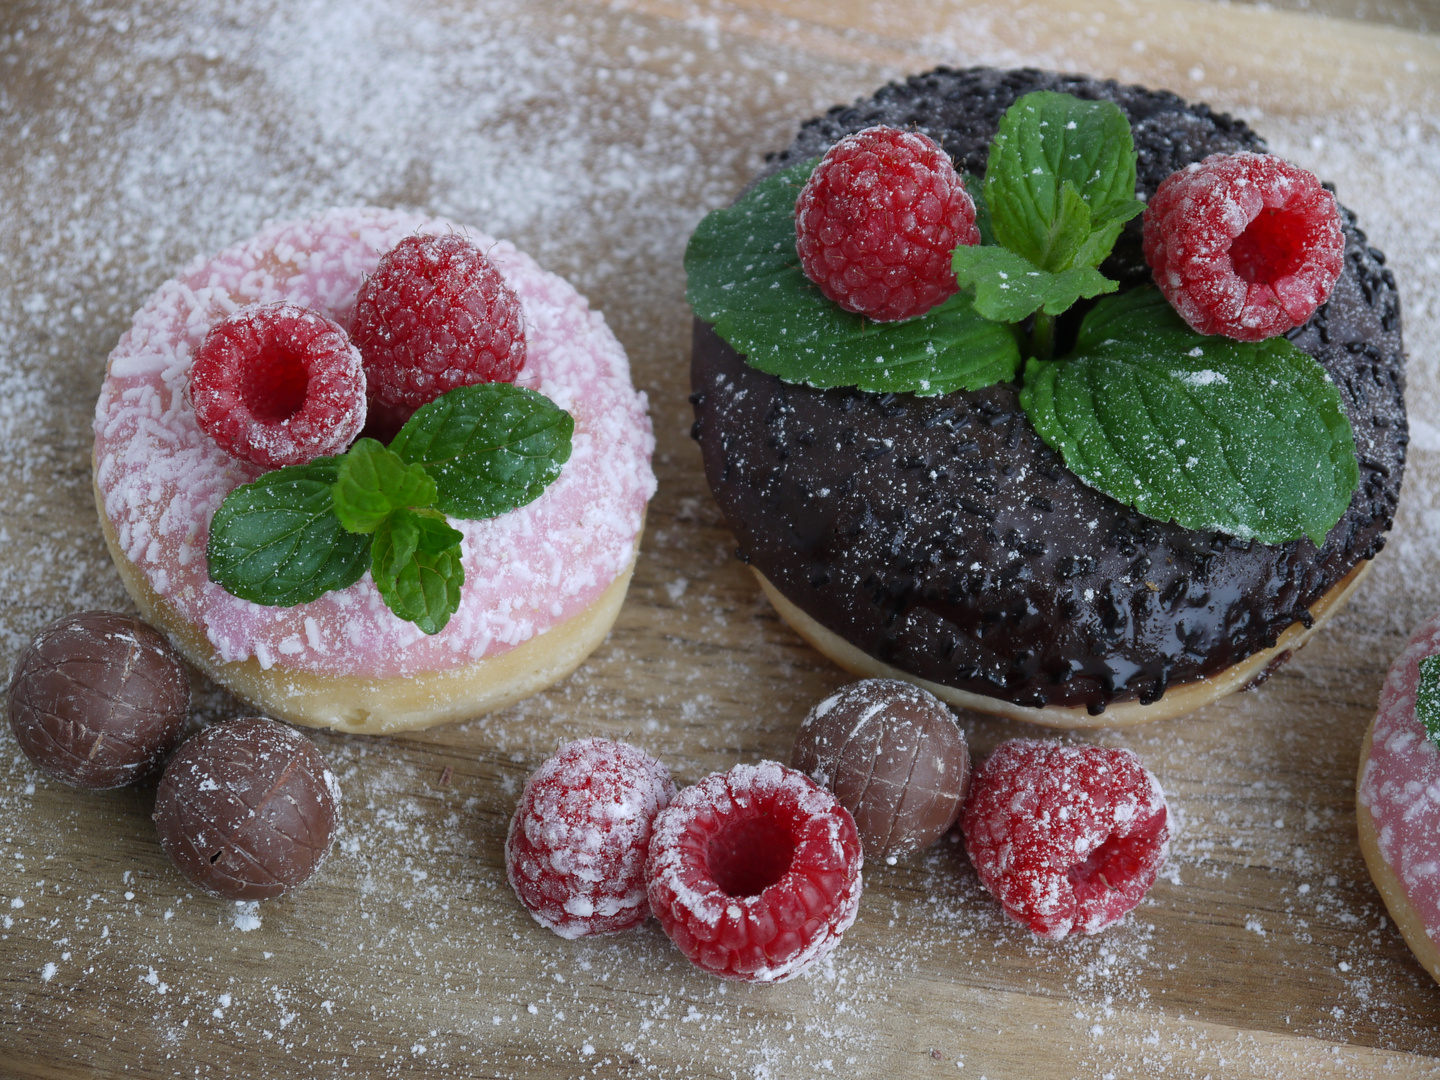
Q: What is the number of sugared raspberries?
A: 7